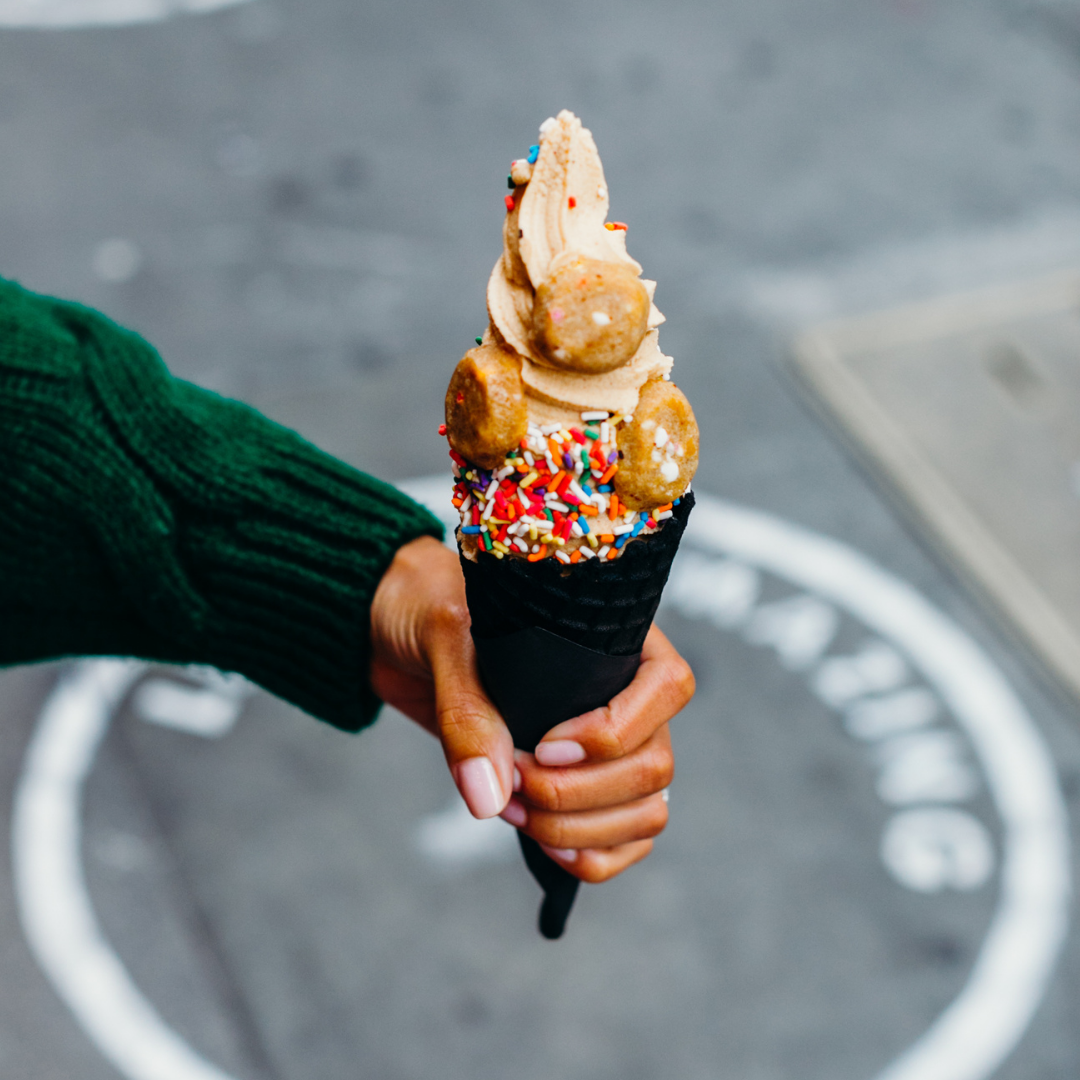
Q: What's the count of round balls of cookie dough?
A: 3